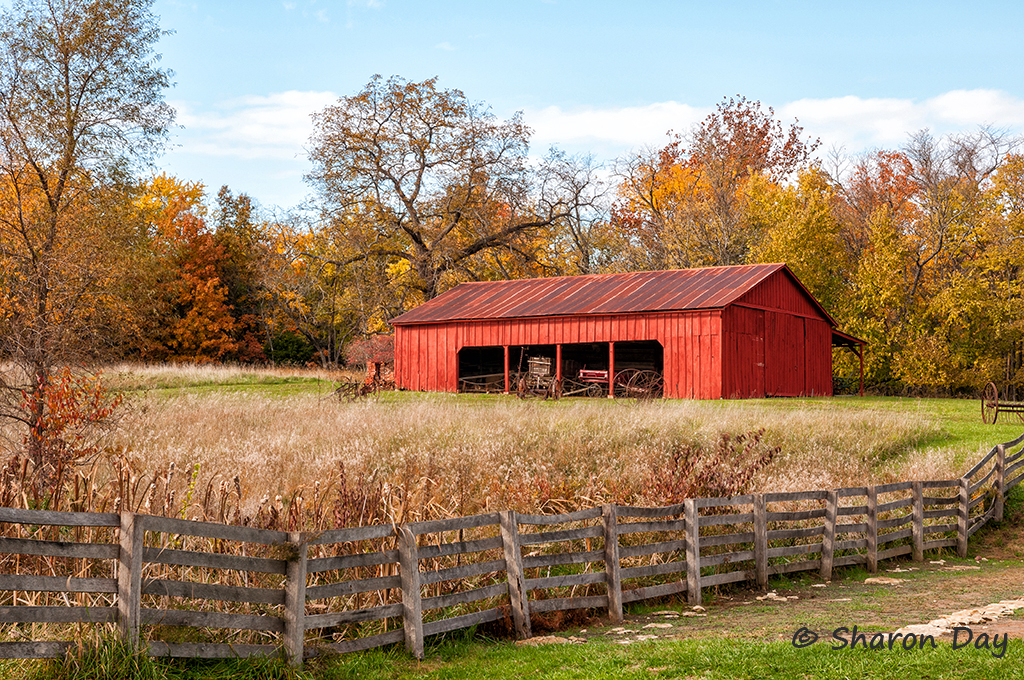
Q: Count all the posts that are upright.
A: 12